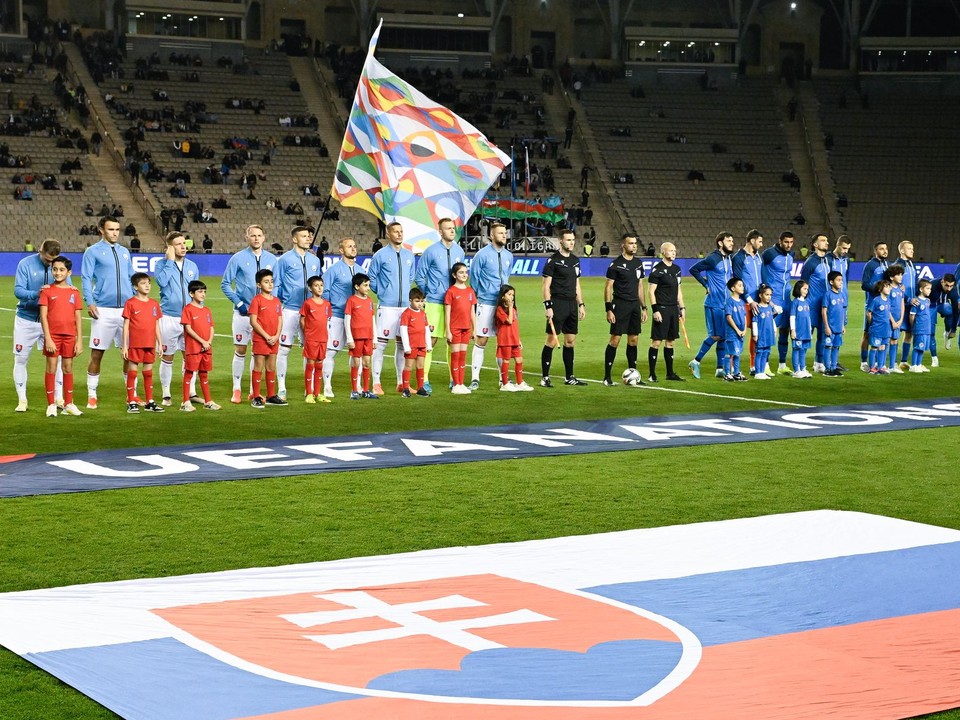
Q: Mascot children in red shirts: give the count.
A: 9